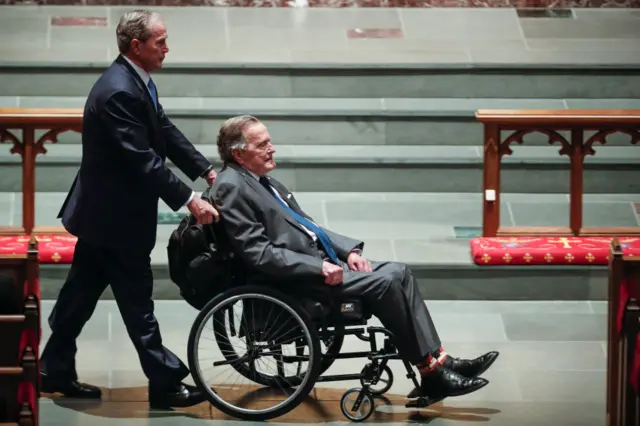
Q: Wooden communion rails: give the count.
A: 2